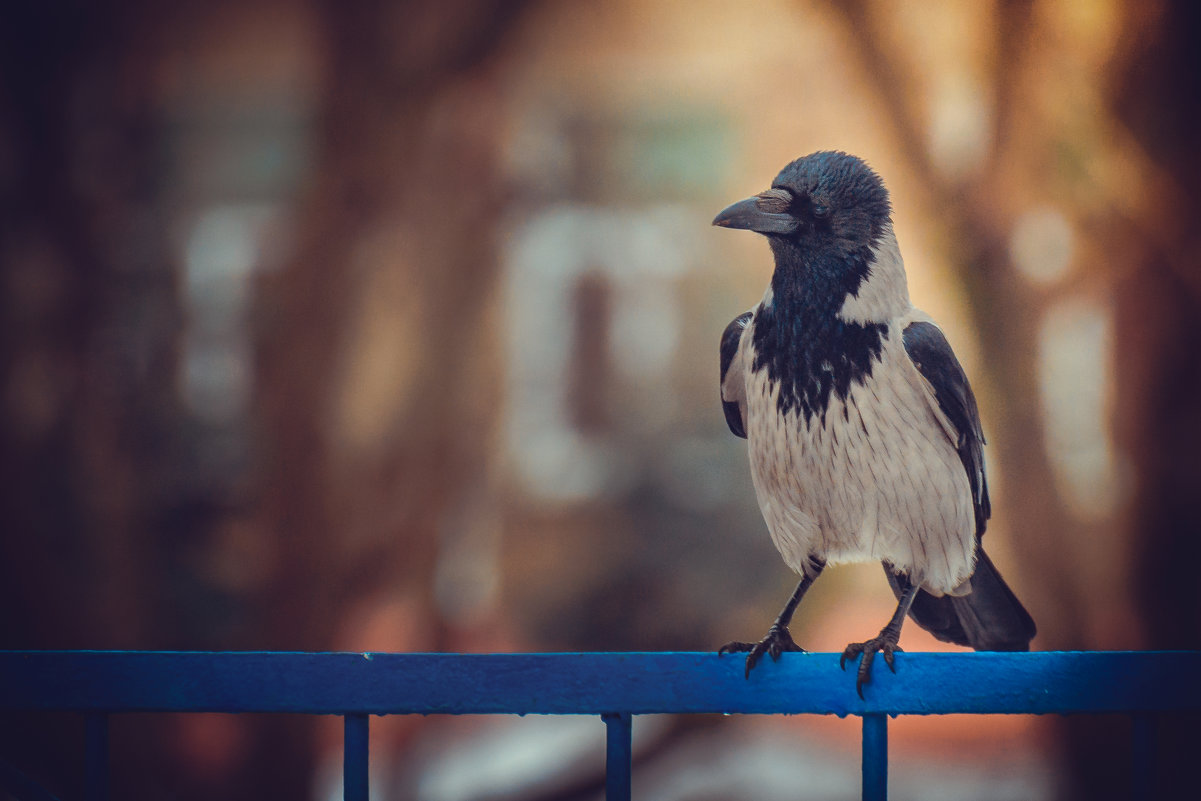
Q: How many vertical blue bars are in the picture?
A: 5